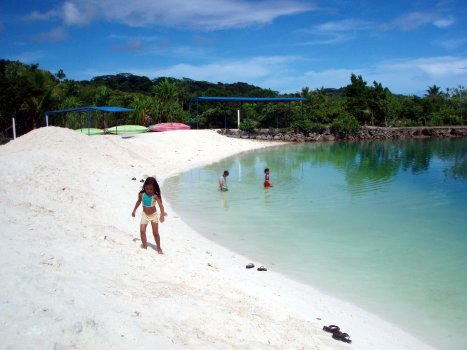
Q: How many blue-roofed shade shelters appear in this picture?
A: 2